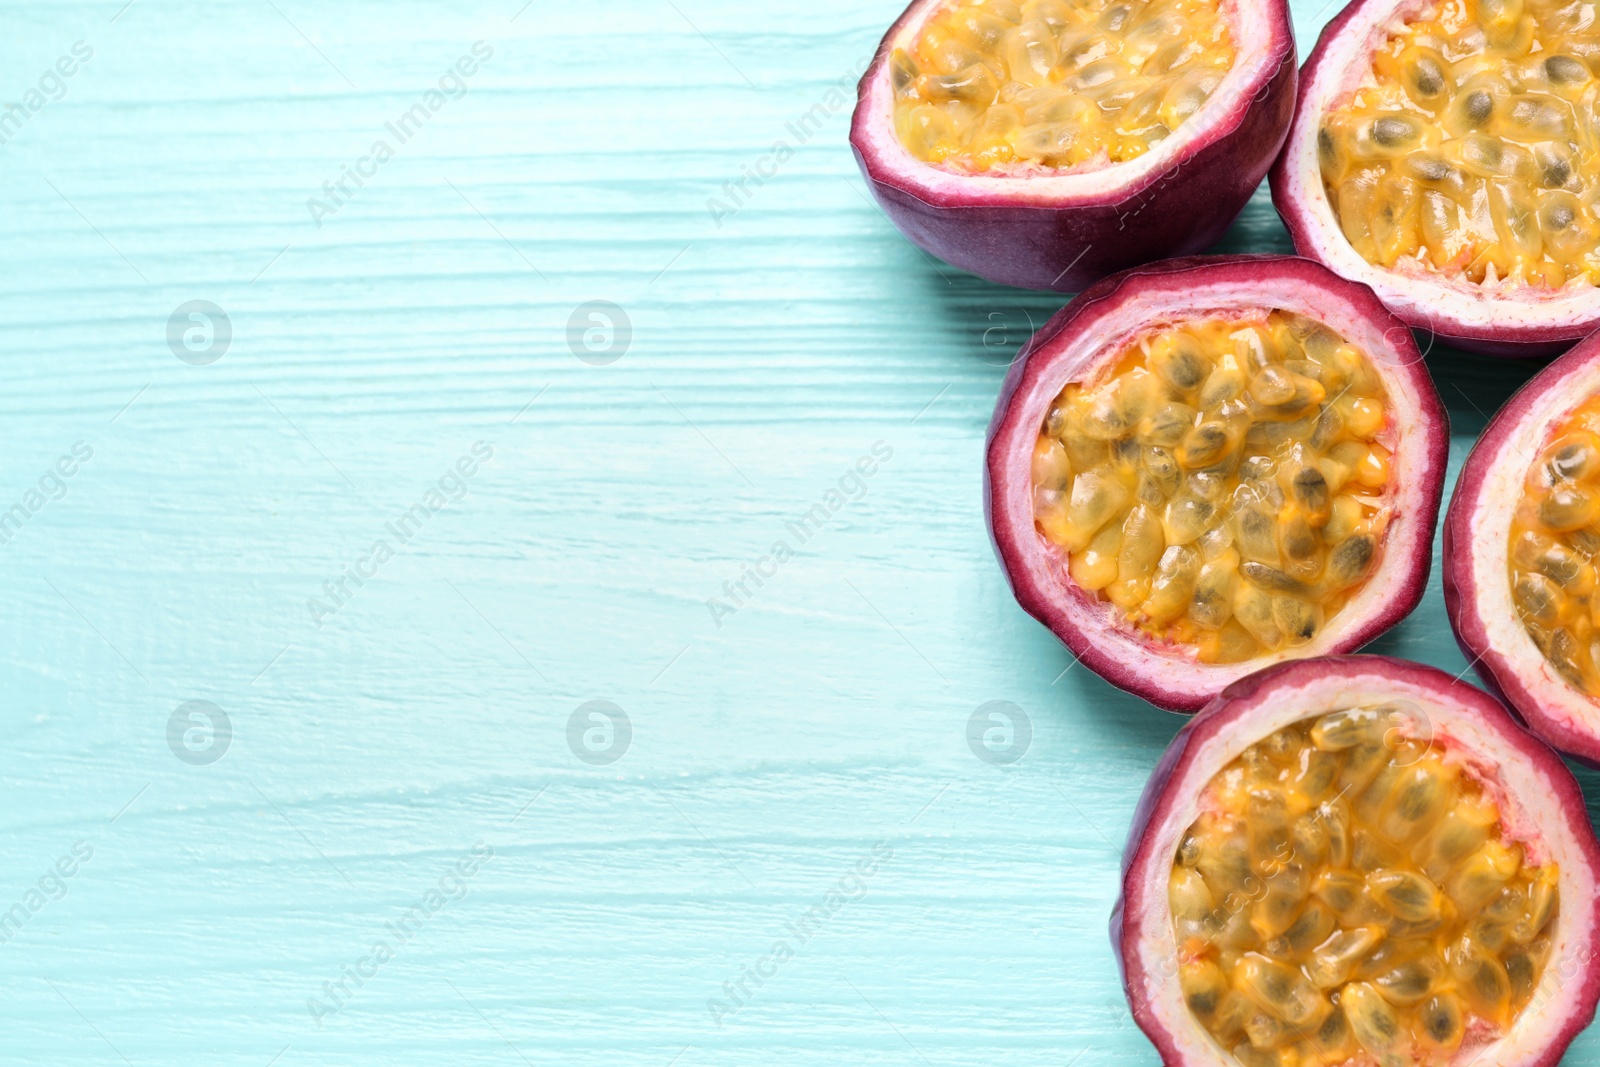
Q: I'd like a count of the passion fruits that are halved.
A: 5